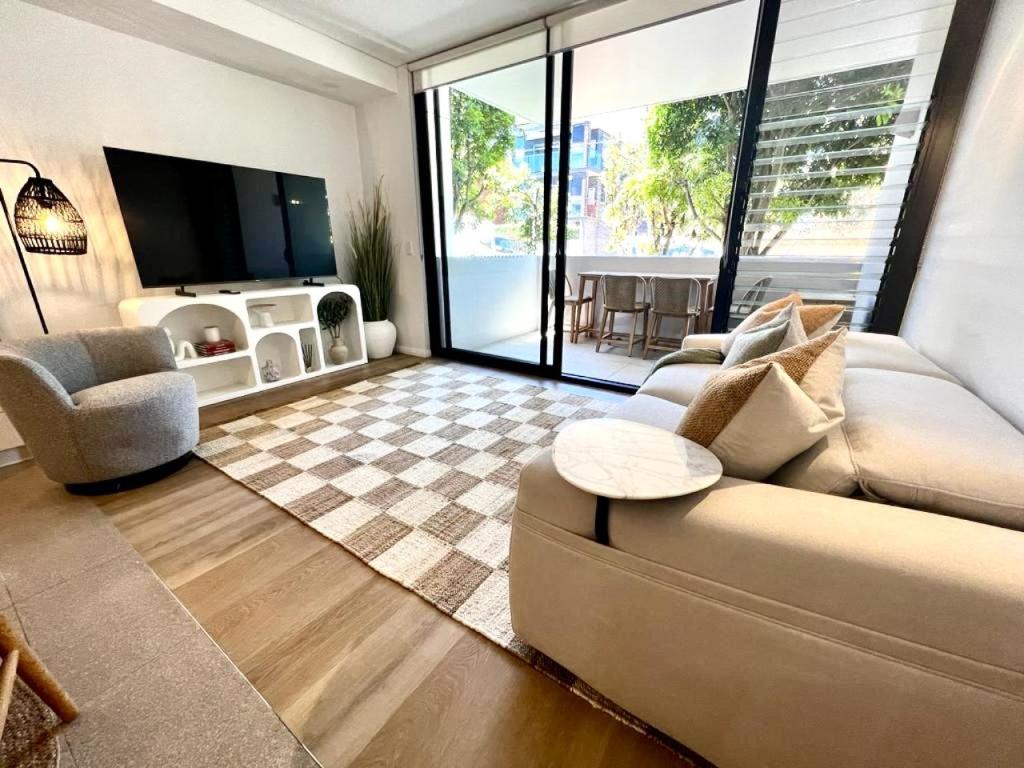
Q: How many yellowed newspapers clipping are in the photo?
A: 0